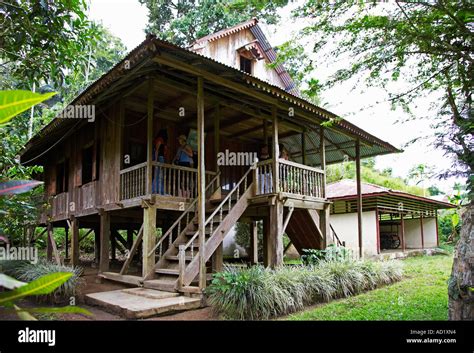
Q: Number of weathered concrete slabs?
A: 2